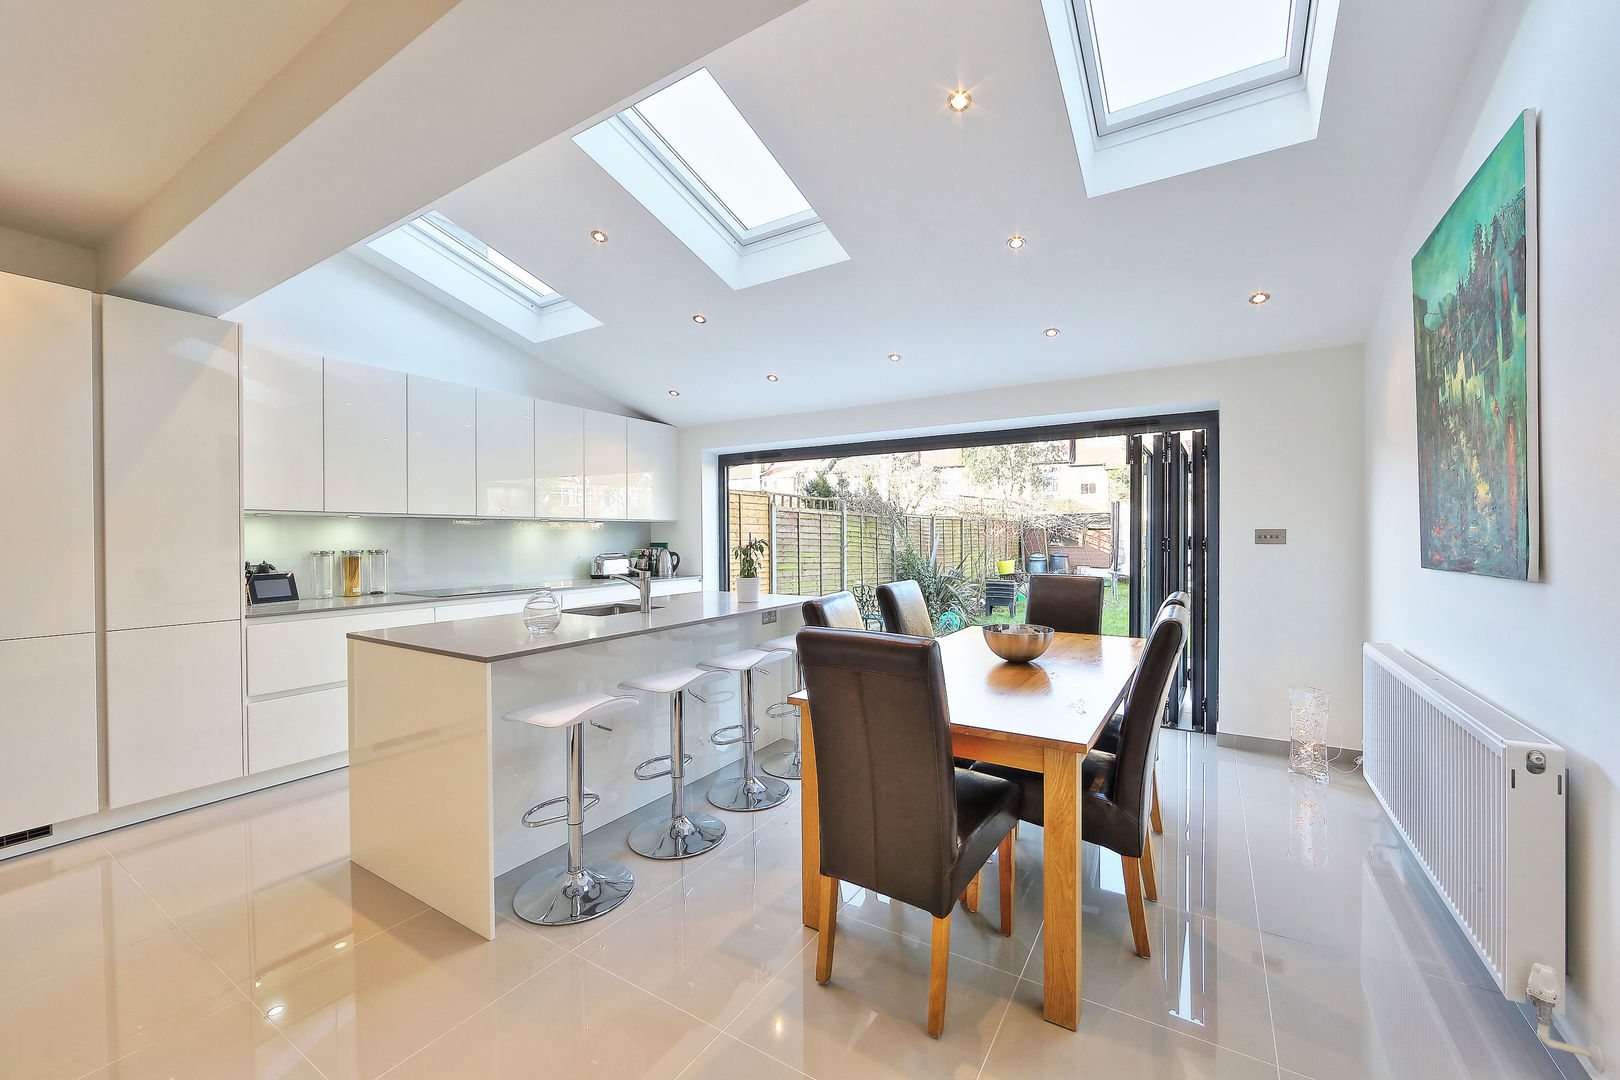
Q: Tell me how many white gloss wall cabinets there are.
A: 7